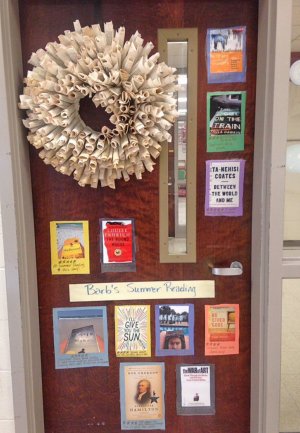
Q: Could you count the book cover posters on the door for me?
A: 11